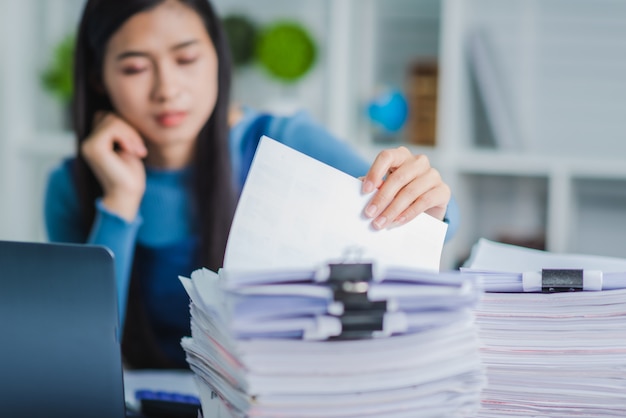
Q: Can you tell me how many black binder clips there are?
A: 4